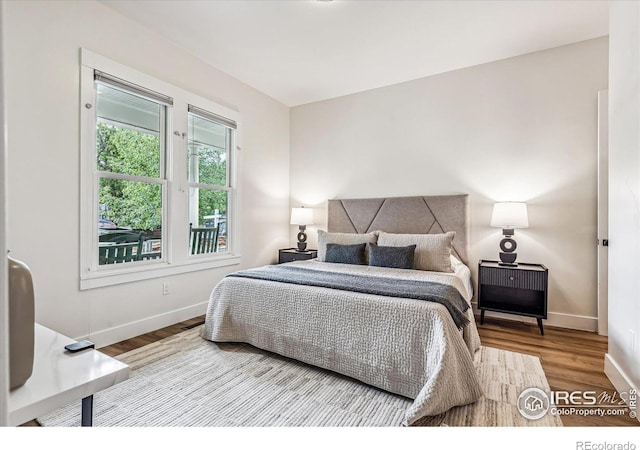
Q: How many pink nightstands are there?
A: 0